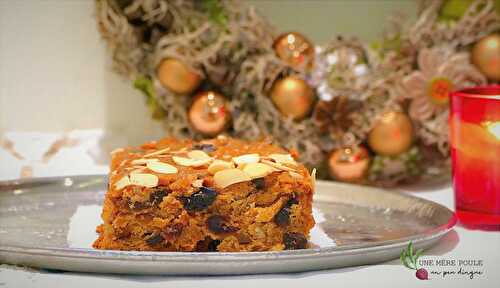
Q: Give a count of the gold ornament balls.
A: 7